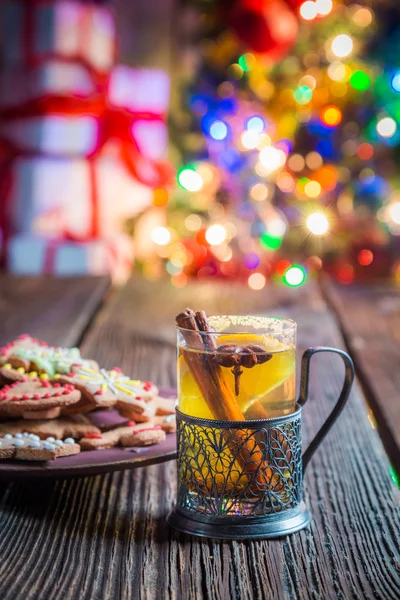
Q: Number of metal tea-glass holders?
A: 1